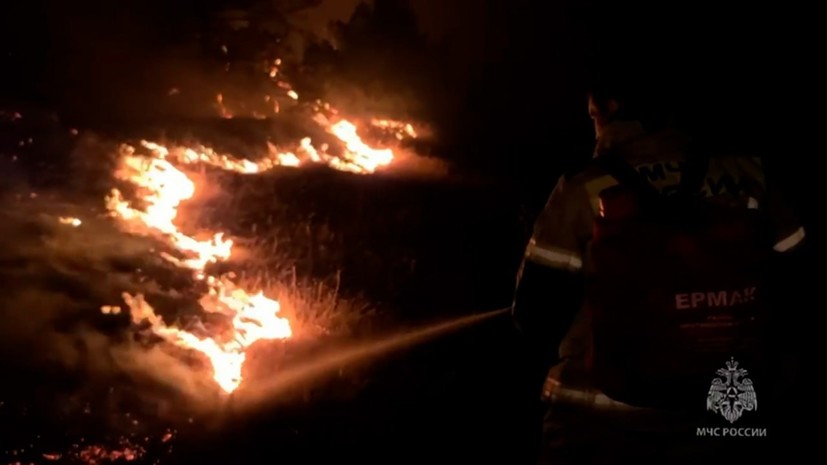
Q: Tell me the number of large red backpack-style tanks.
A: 1